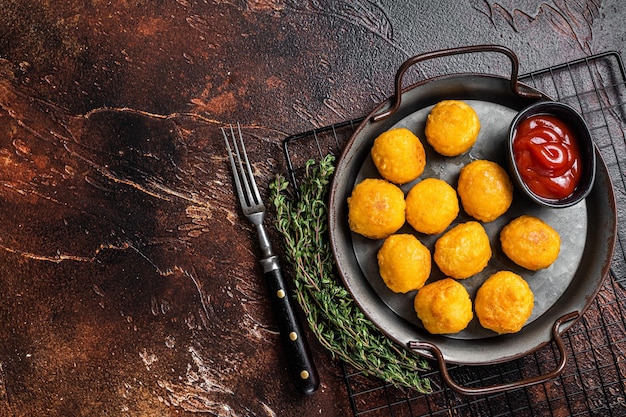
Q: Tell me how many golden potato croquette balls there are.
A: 10